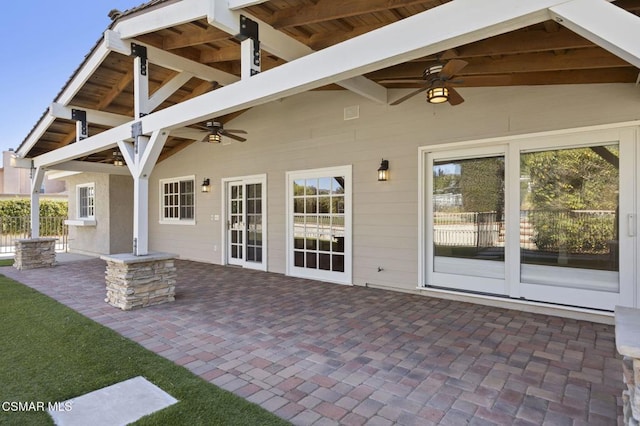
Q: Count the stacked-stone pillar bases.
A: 3